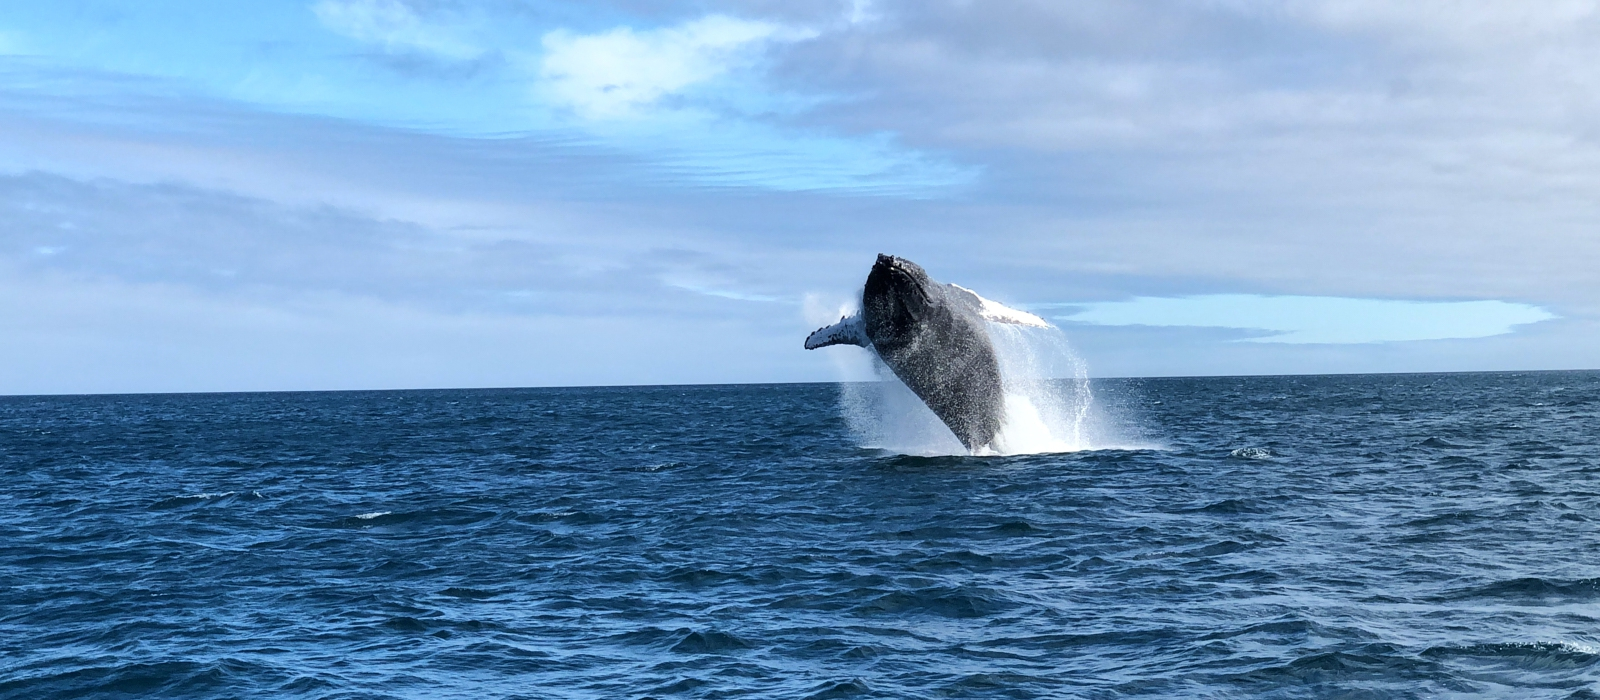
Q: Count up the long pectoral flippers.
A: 2